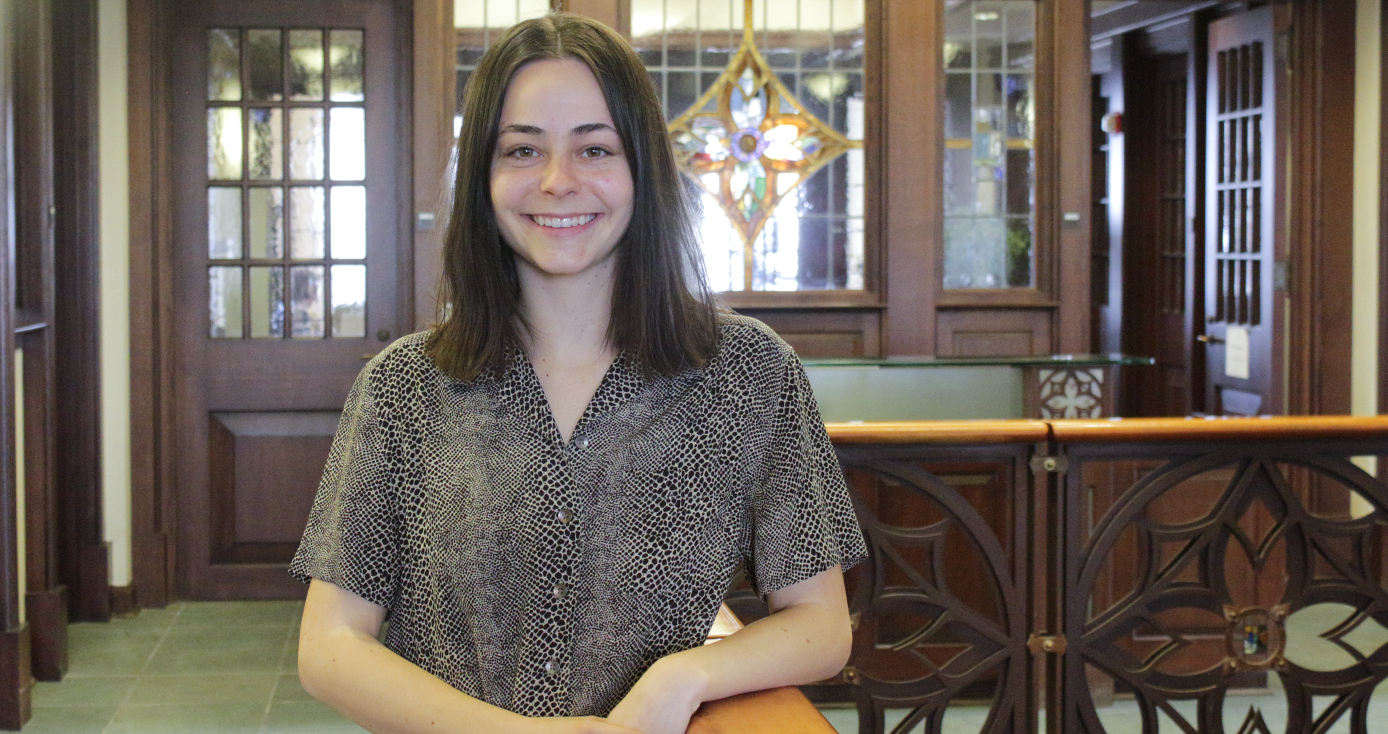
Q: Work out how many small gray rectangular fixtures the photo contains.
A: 2